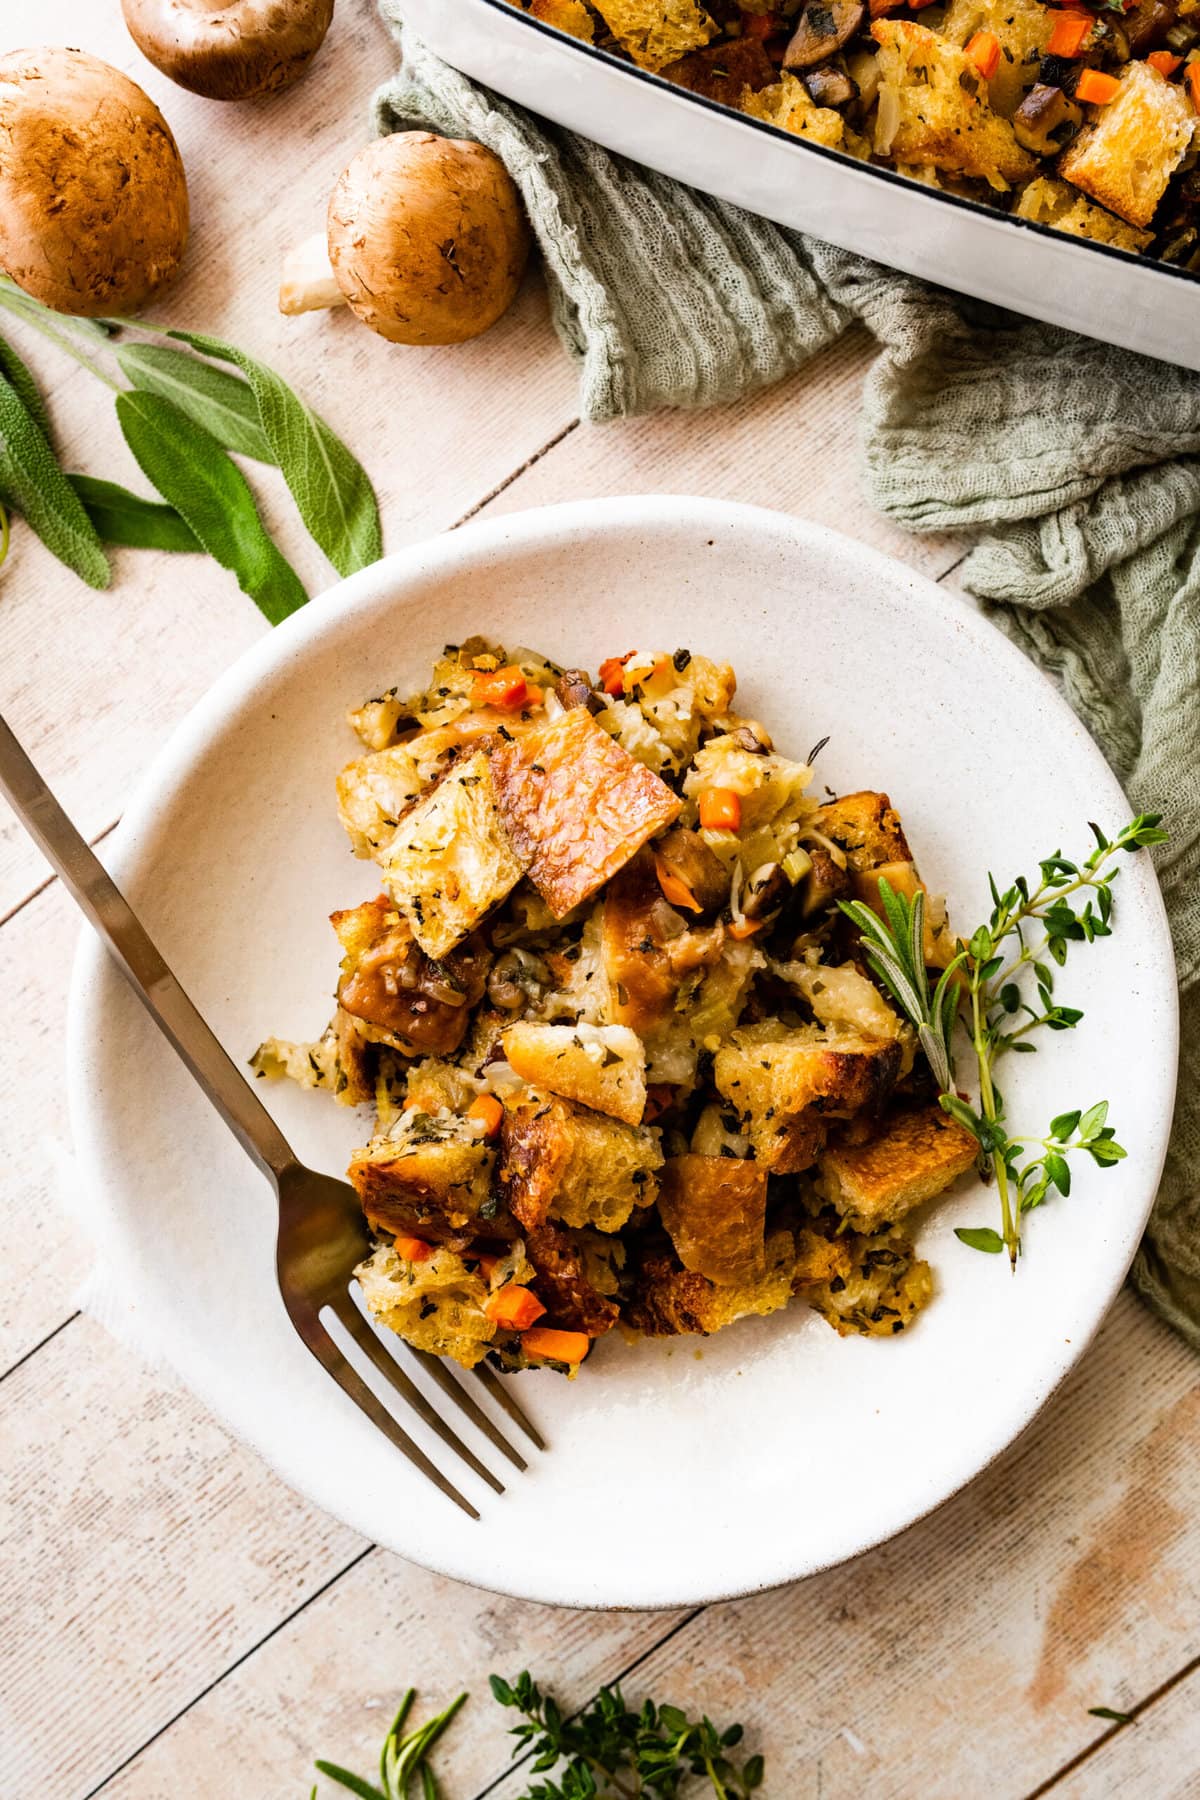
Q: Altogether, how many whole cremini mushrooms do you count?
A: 3